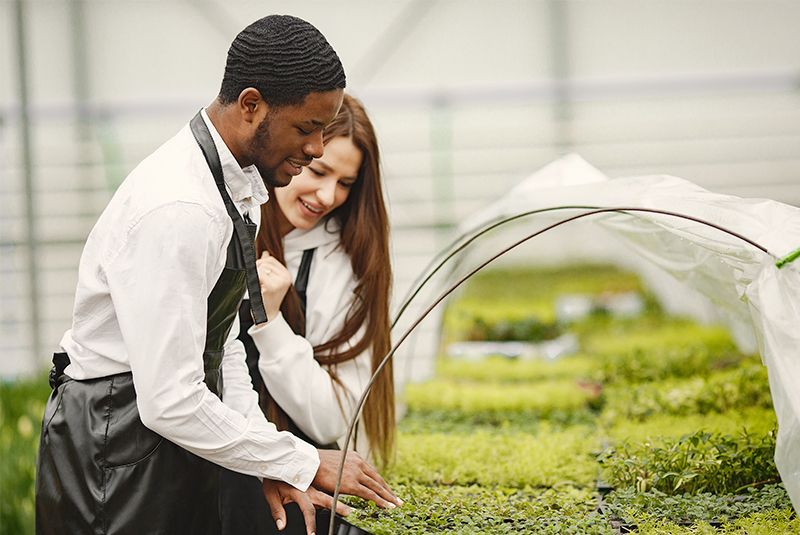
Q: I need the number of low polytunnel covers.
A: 1